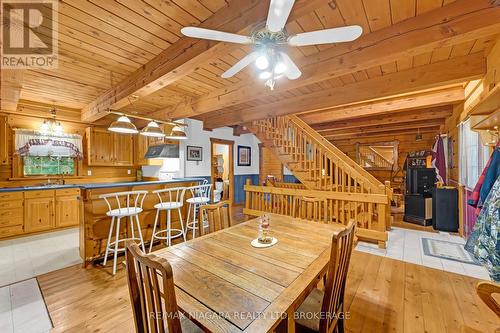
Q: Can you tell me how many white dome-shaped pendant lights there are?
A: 3